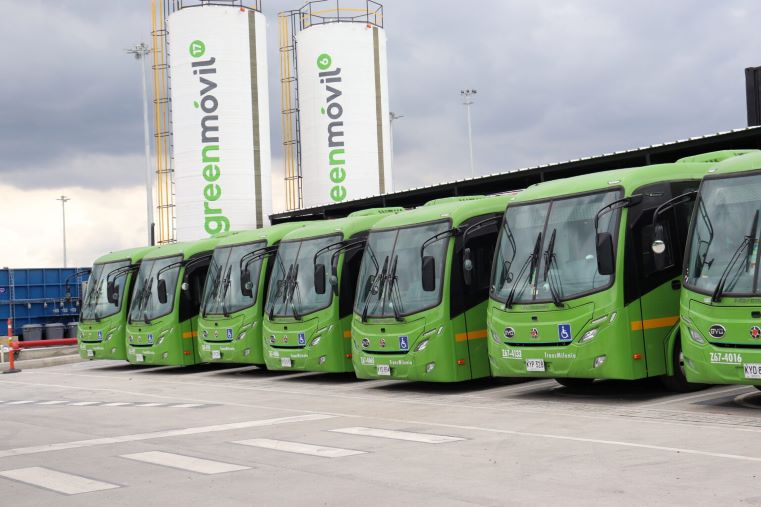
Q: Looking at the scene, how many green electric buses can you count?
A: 7